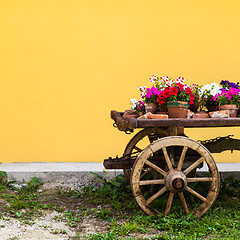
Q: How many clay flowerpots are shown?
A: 3